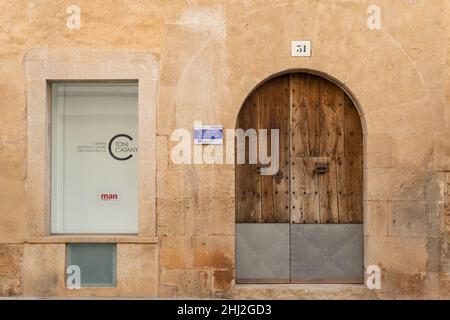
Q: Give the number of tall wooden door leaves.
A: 2